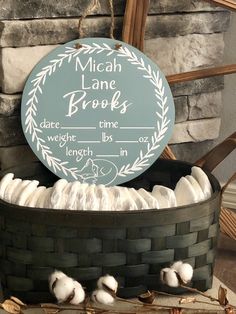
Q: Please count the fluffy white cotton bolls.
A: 3